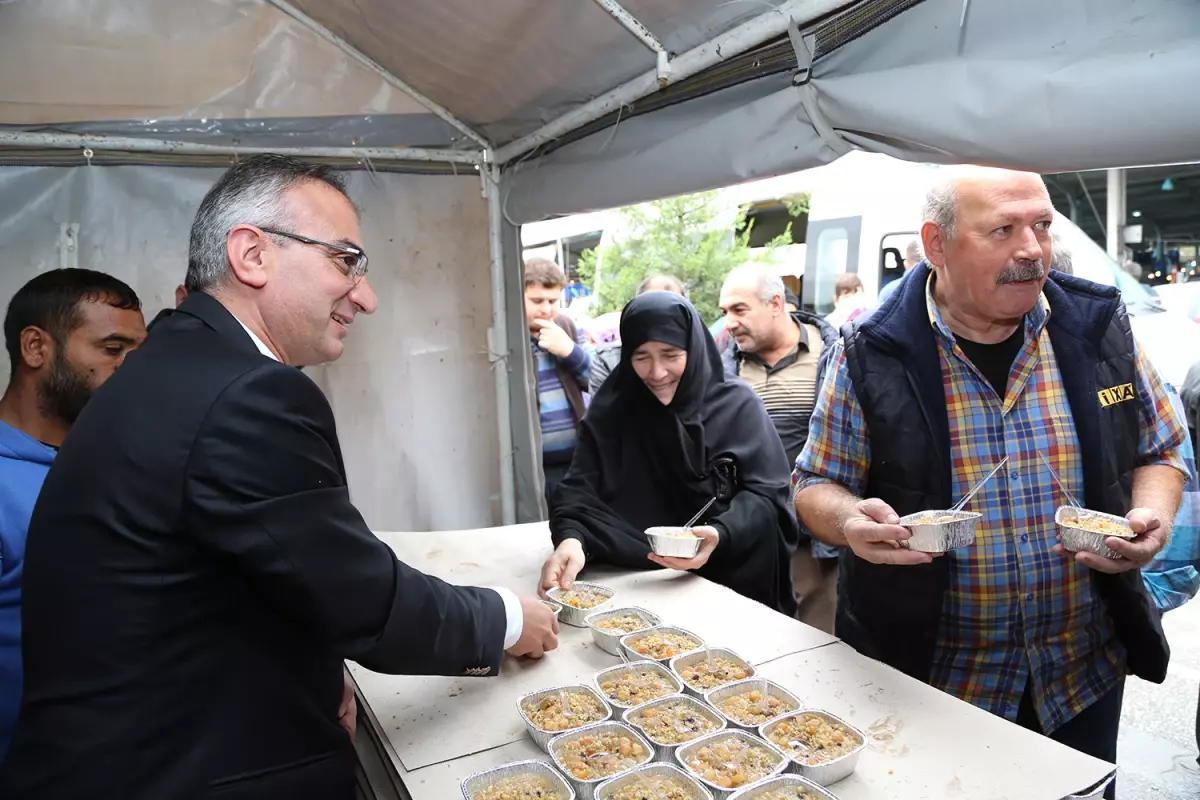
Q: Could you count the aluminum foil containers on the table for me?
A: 15